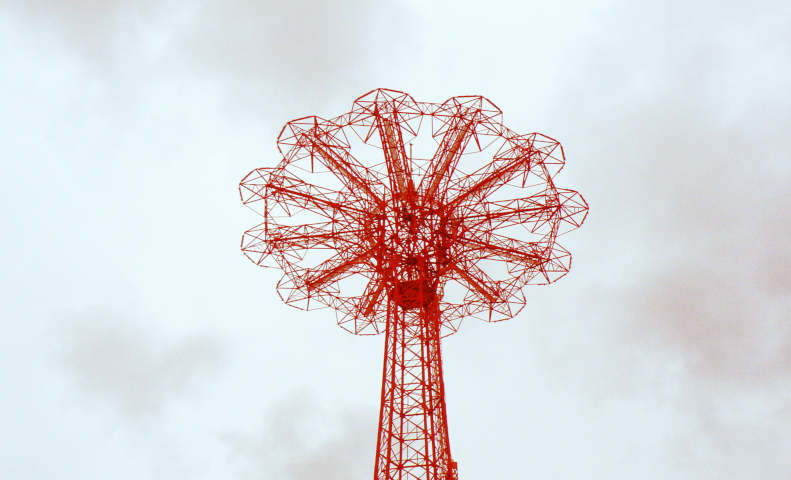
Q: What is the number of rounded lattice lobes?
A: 12